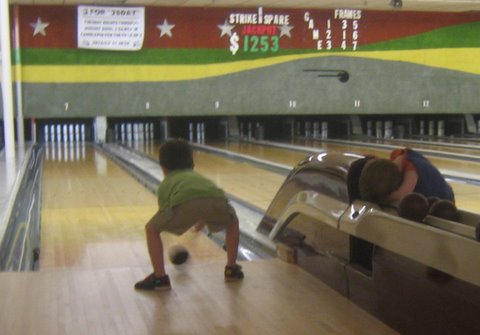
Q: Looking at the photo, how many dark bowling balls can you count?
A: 5